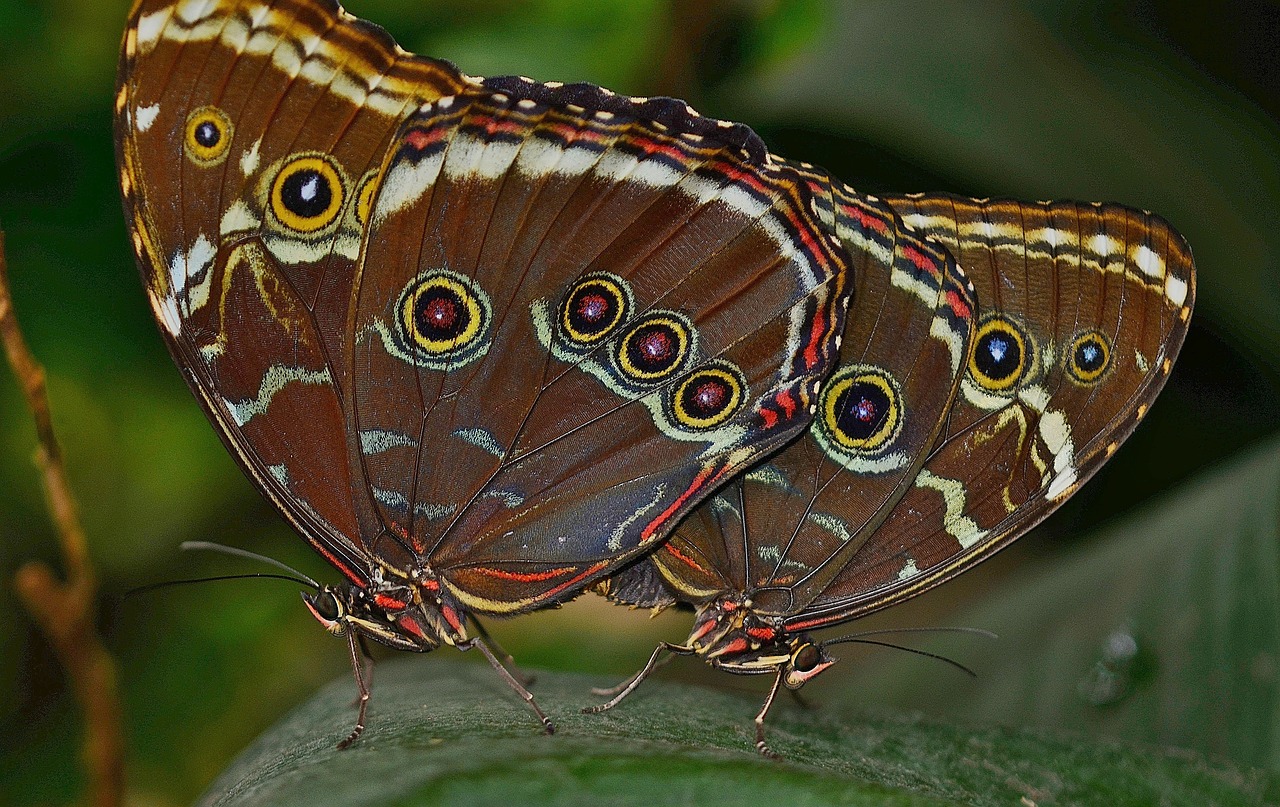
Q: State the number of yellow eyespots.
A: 10